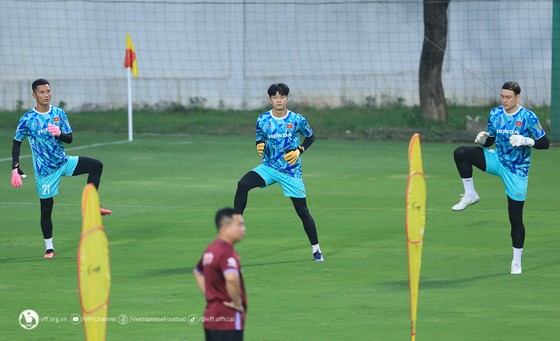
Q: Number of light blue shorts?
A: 3